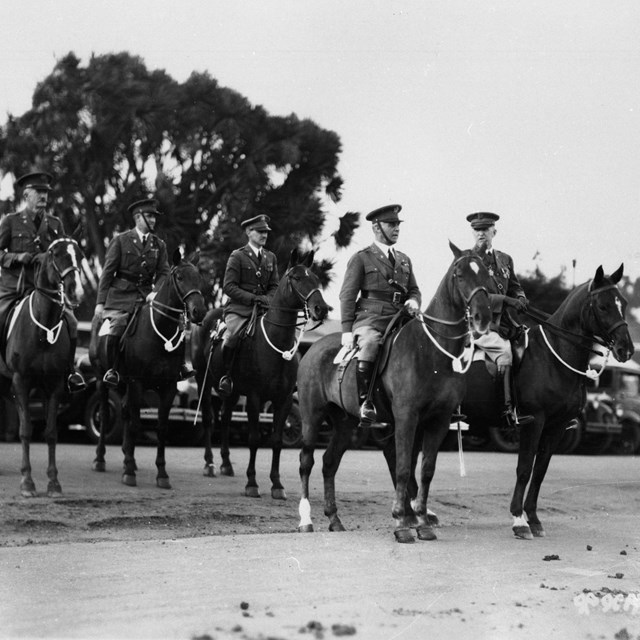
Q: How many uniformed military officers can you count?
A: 5